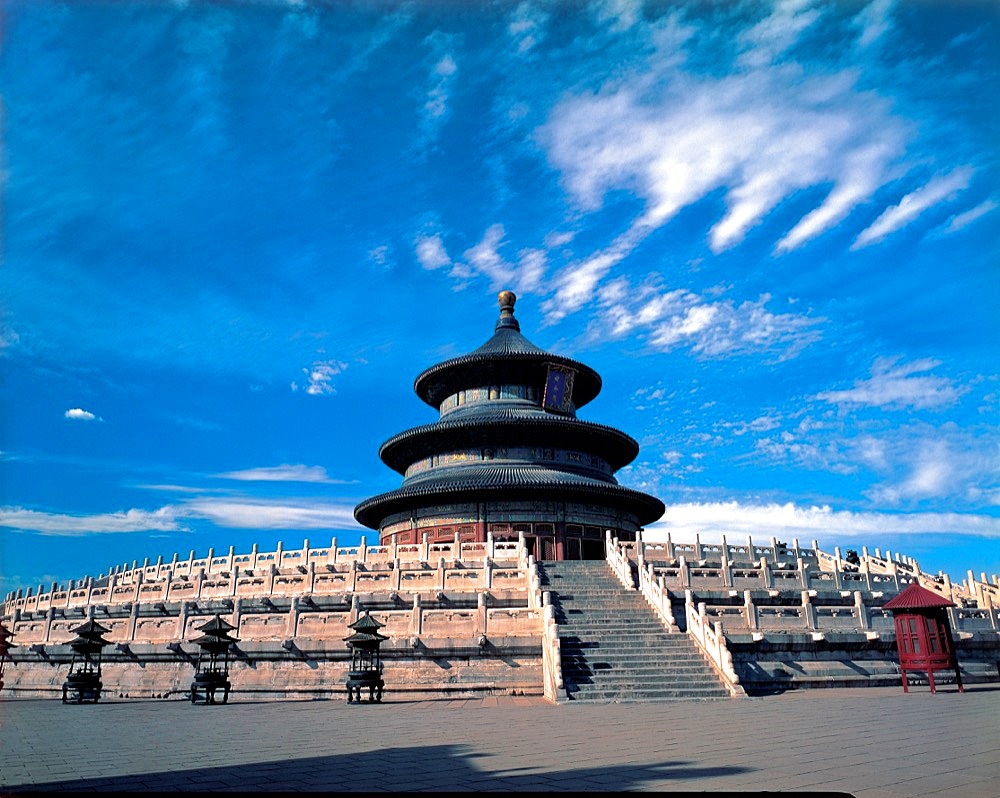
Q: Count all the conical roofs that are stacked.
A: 3